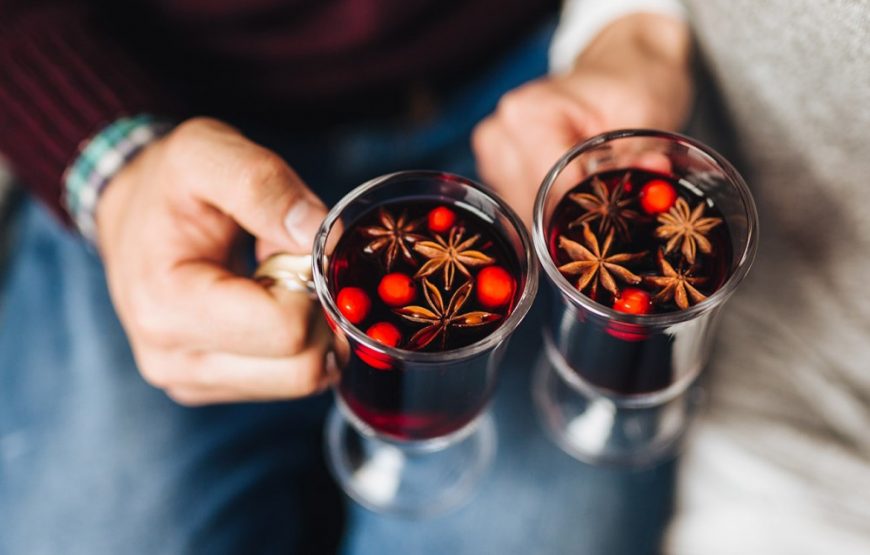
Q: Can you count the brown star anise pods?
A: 7